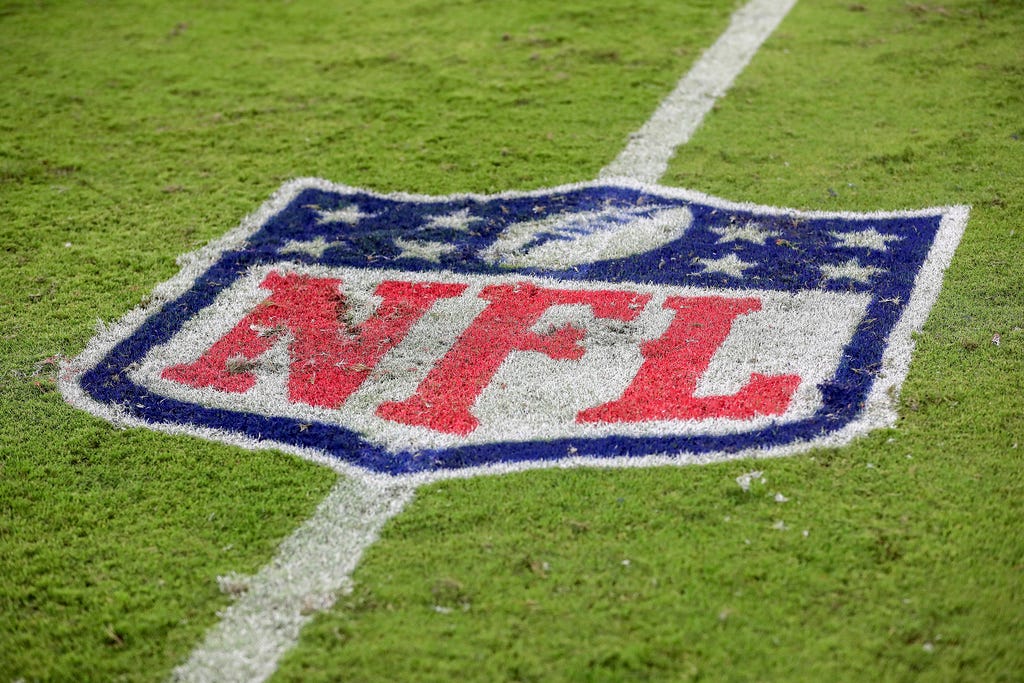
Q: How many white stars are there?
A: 8